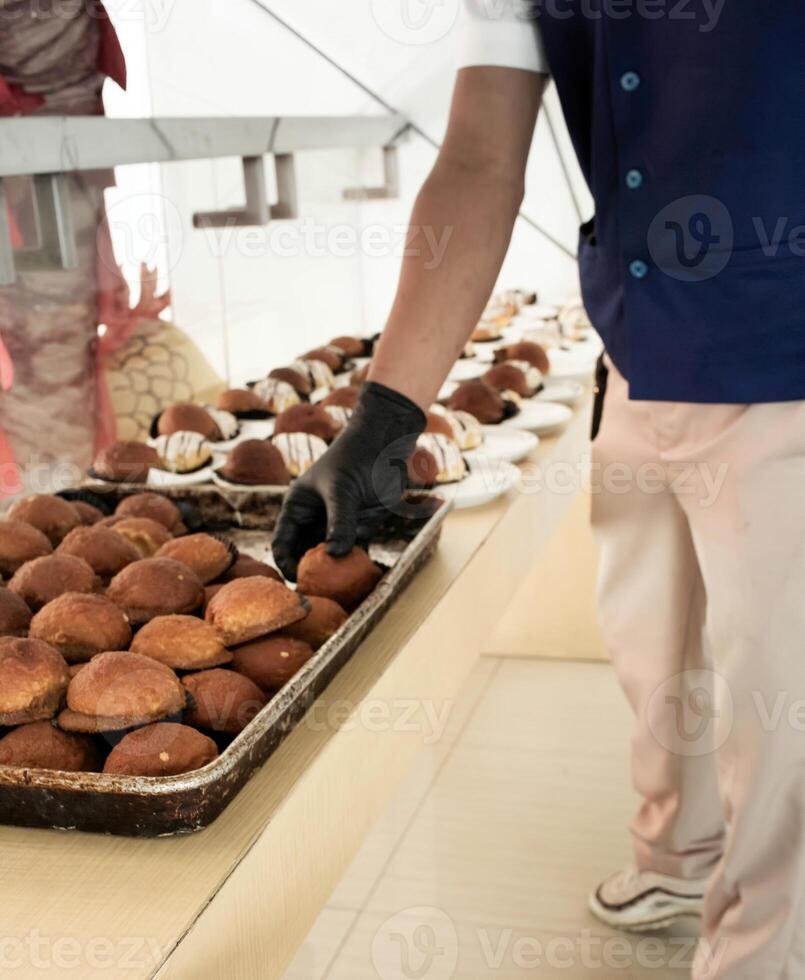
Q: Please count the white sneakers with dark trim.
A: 1